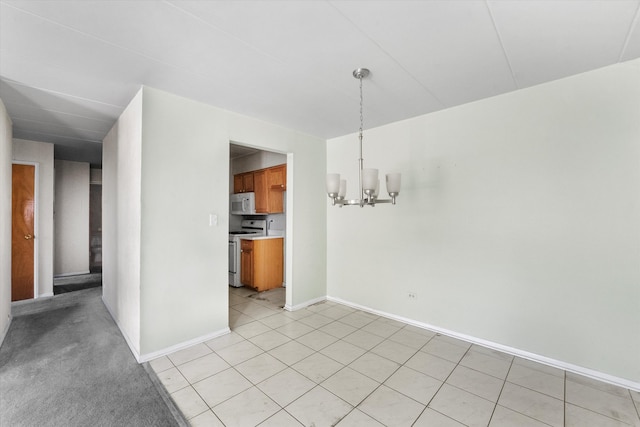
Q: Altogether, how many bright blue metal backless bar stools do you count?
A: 0